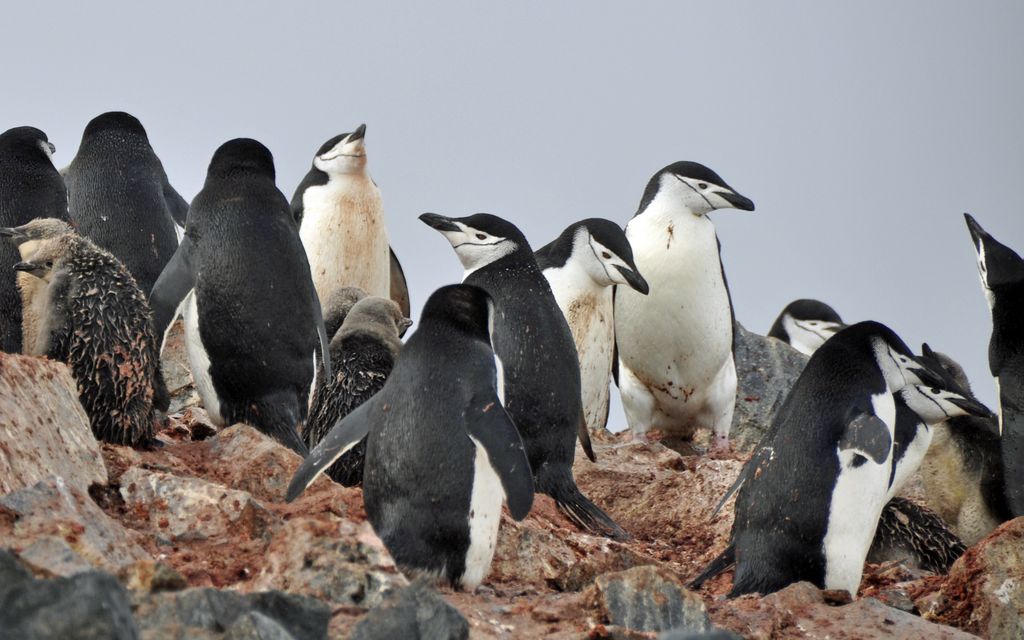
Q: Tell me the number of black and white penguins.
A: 12